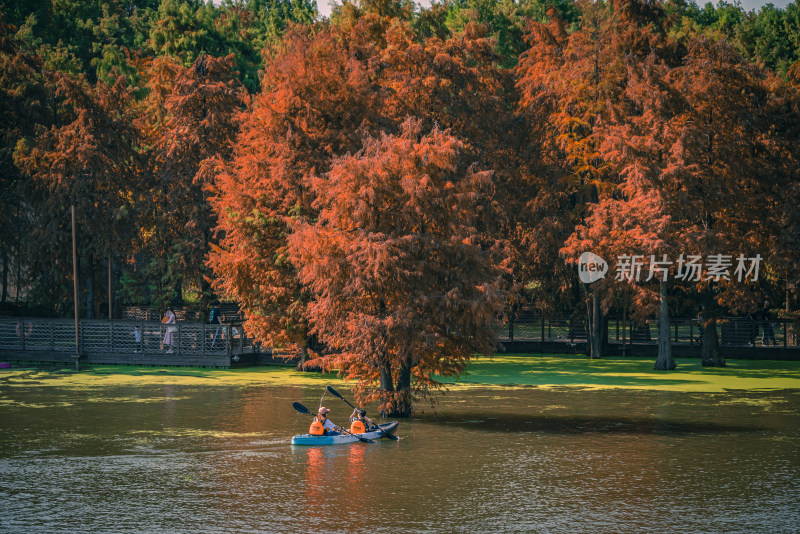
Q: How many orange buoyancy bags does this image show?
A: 2